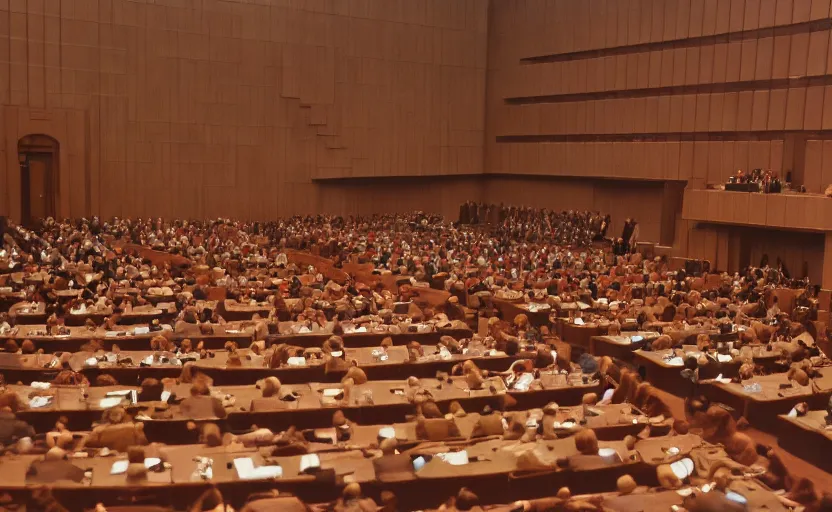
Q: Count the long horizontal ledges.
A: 3